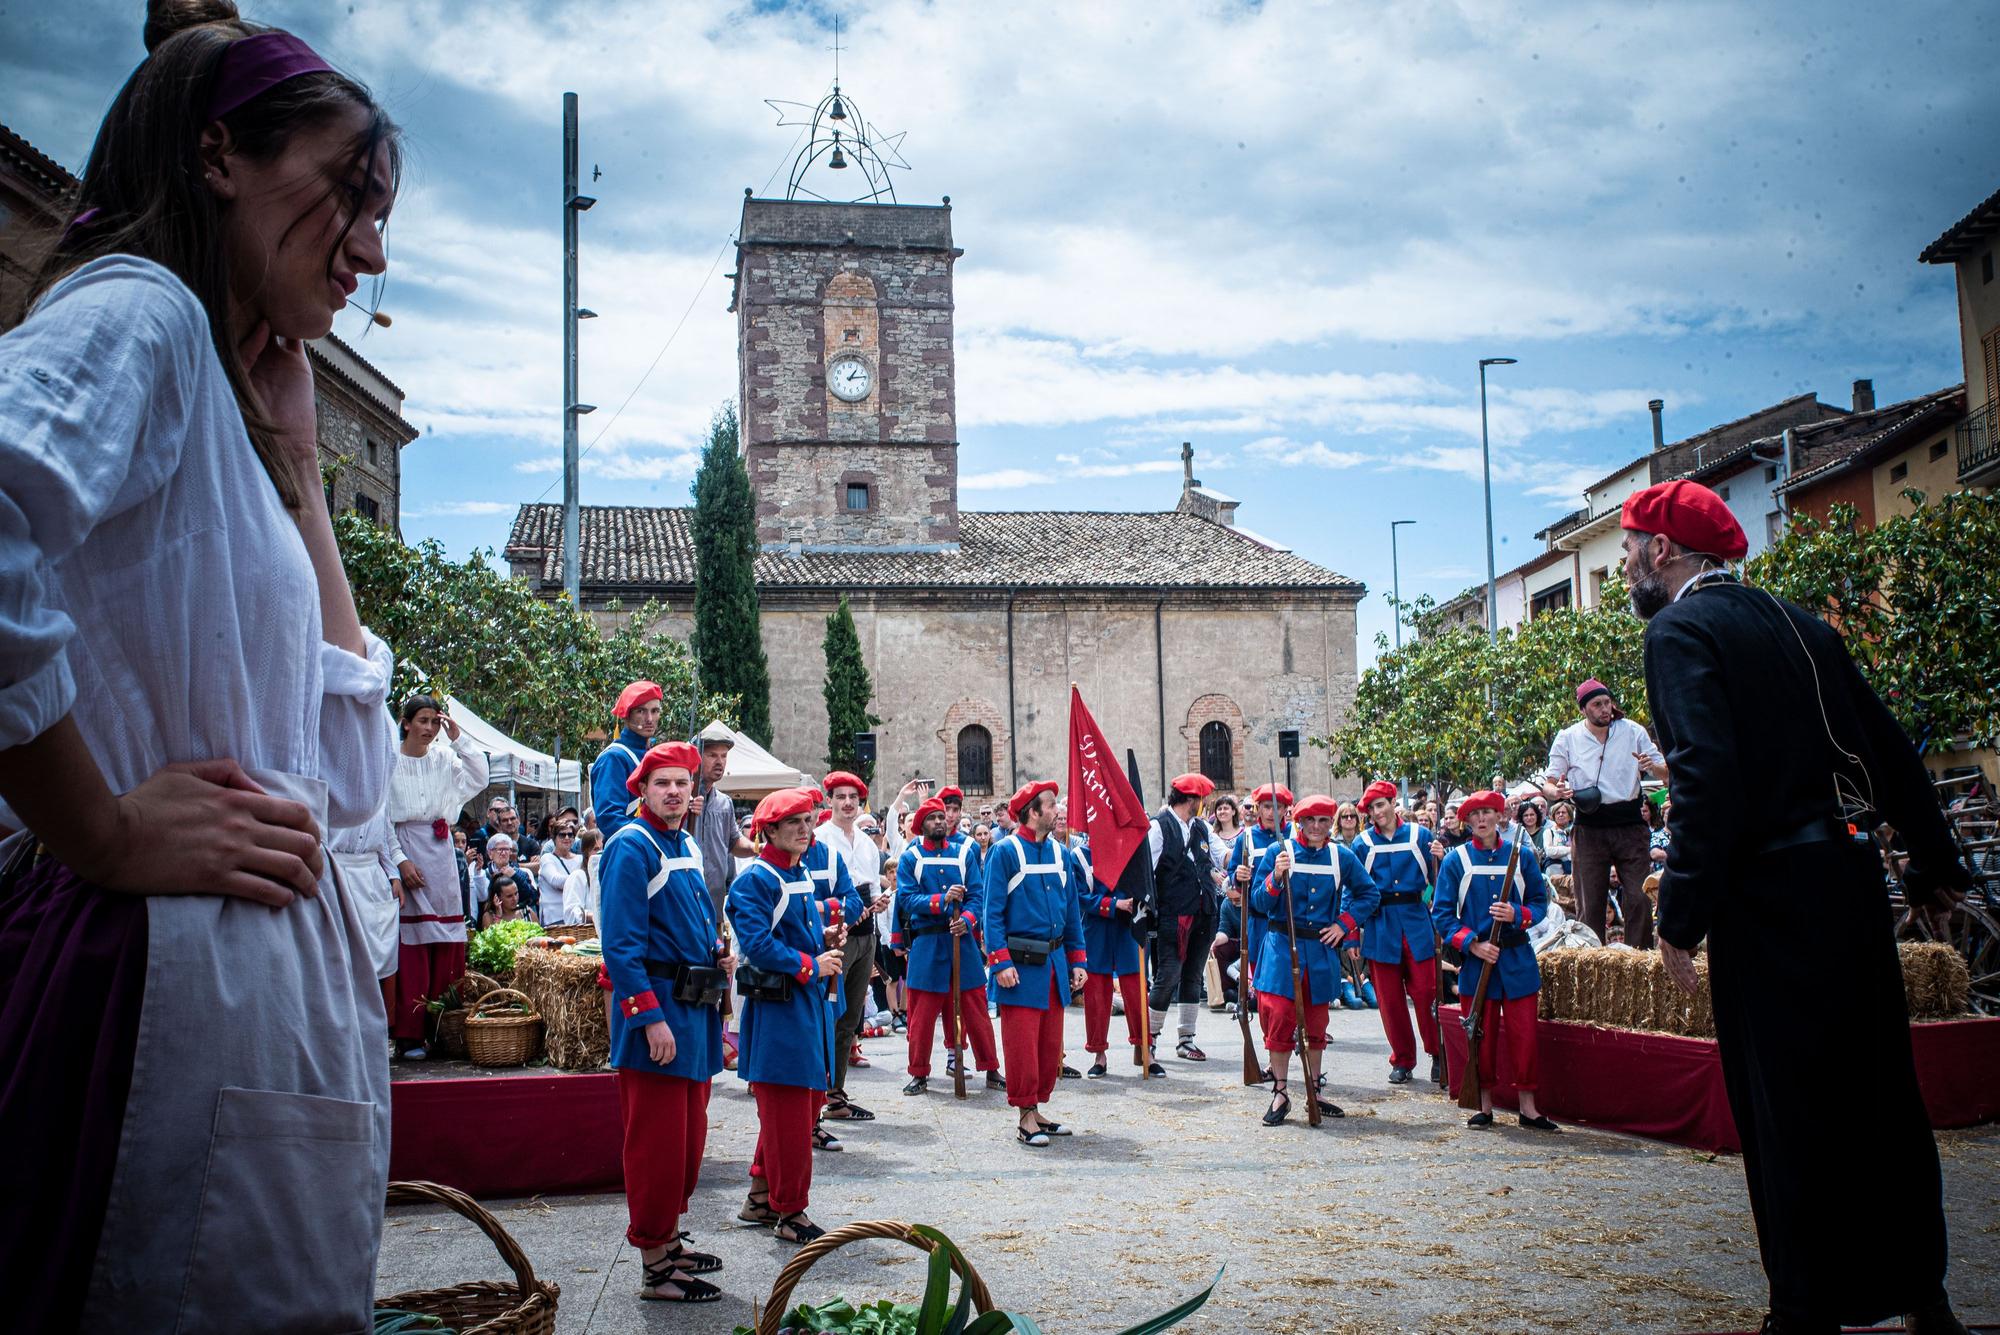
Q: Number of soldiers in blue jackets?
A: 12